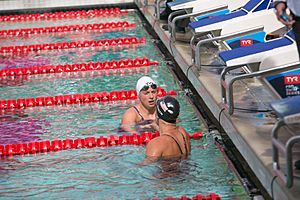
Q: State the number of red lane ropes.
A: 7